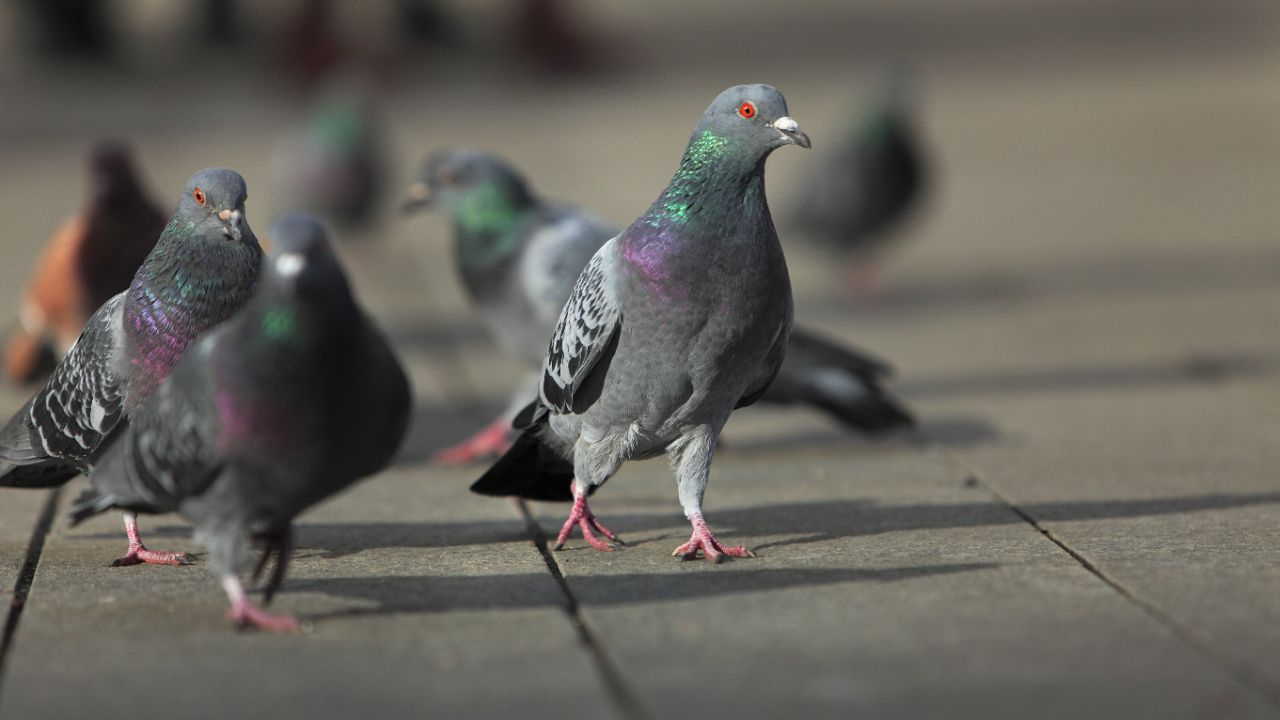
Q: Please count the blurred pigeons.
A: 5